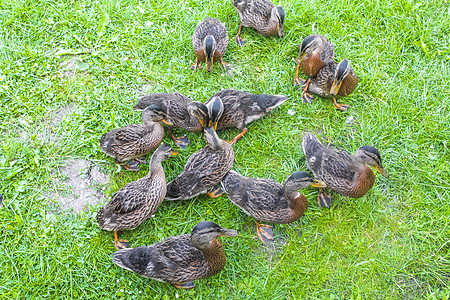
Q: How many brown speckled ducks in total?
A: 12